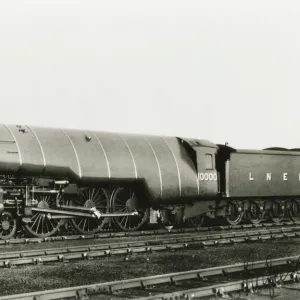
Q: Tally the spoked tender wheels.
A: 4